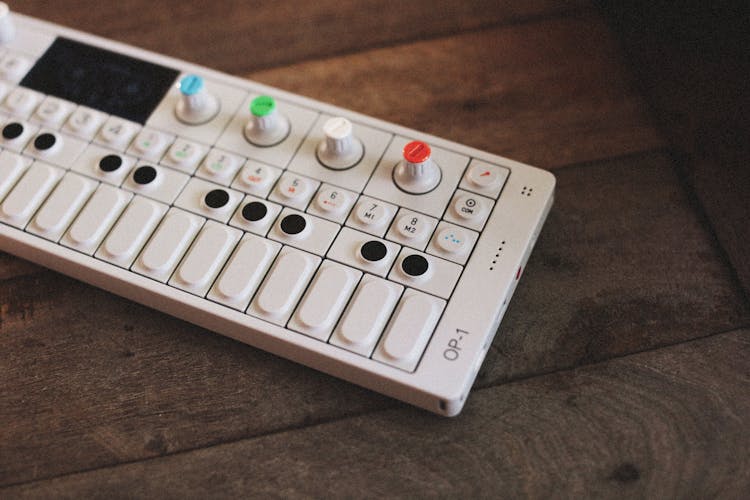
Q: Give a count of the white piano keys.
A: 12